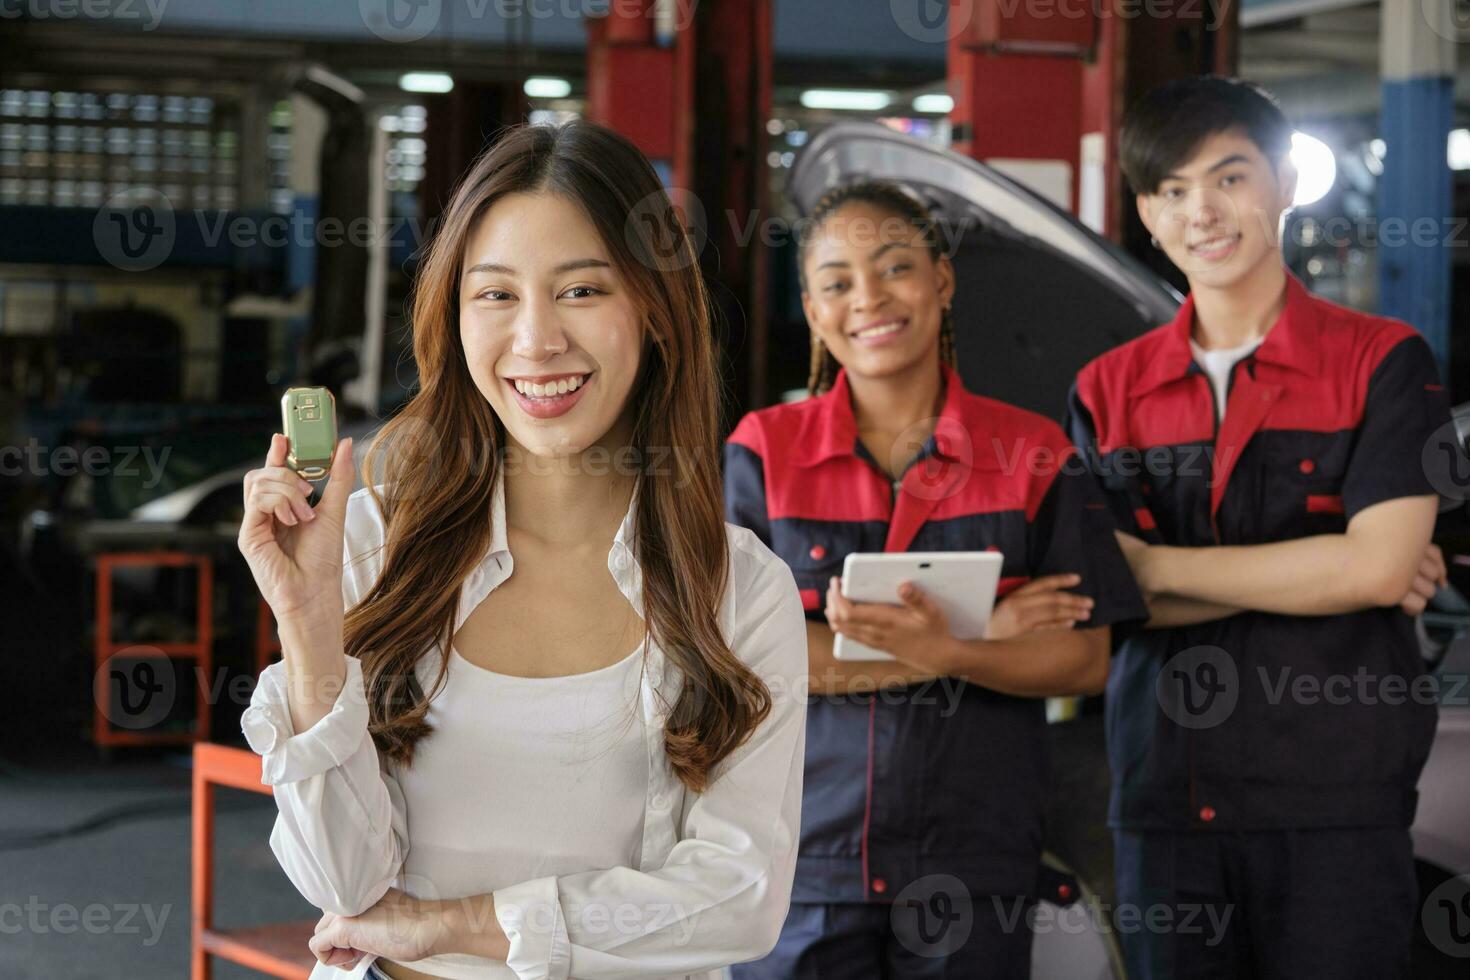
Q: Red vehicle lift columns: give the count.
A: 2